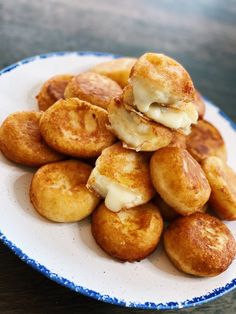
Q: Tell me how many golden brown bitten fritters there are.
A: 3